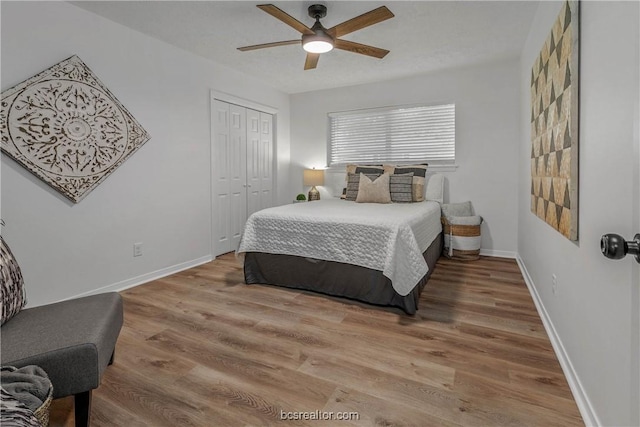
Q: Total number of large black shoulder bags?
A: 0